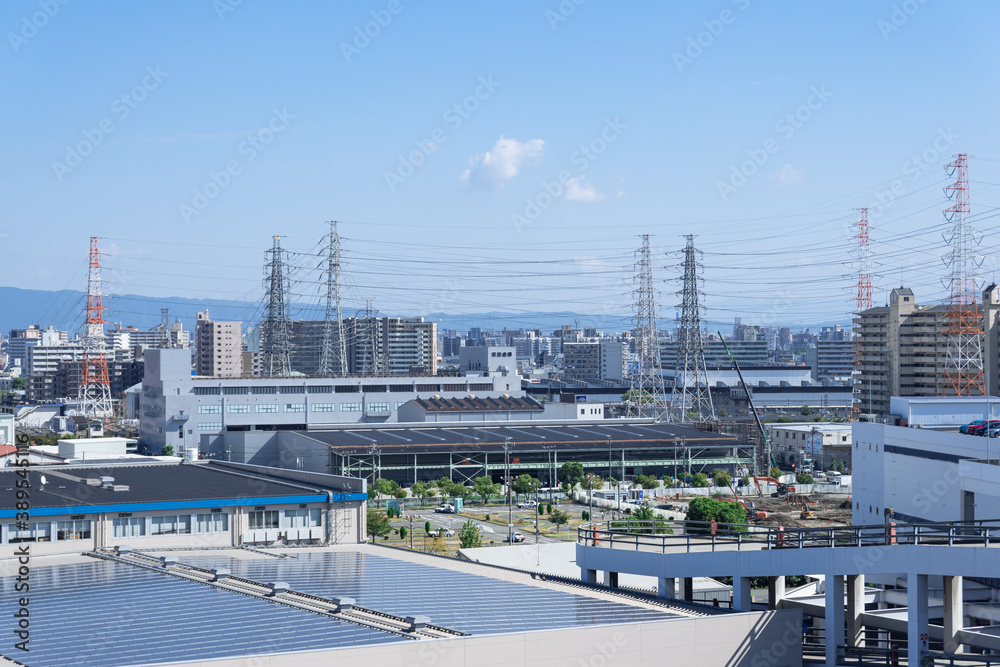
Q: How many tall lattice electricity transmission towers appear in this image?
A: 7